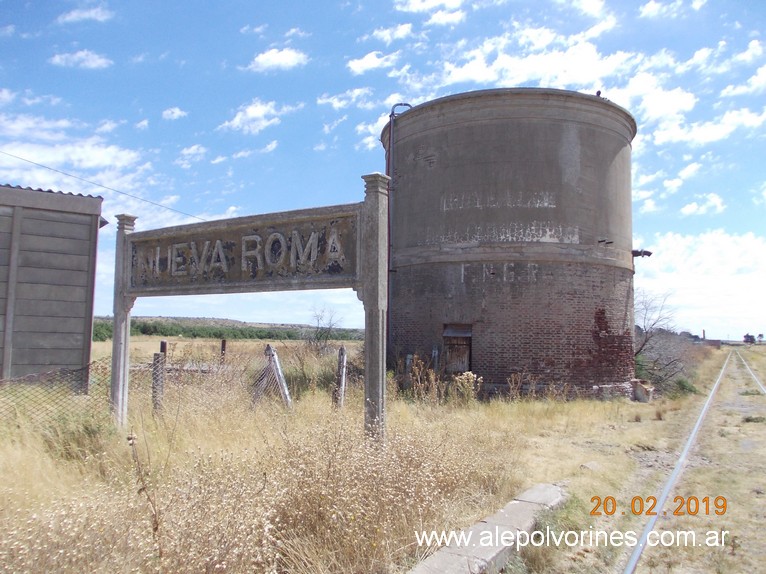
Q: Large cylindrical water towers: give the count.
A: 1